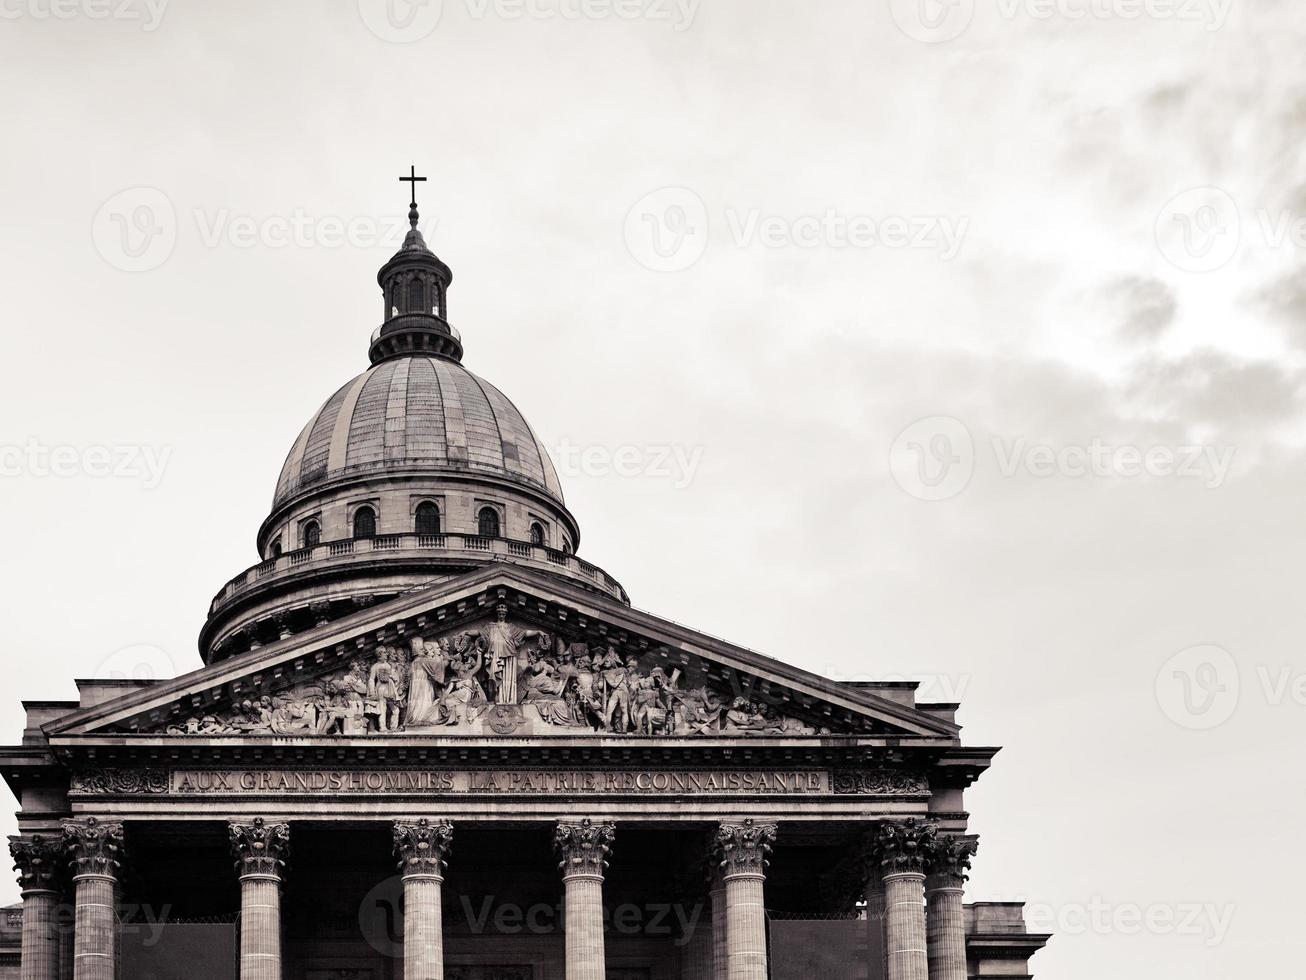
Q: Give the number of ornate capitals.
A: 8